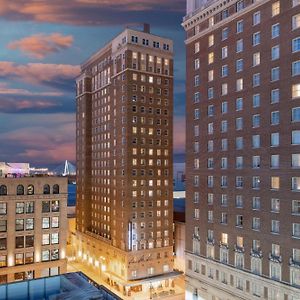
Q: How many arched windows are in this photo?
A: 5